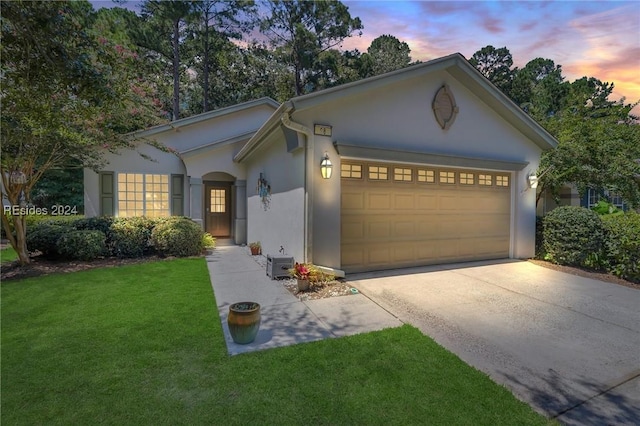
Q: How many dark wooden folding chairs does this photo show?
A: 0